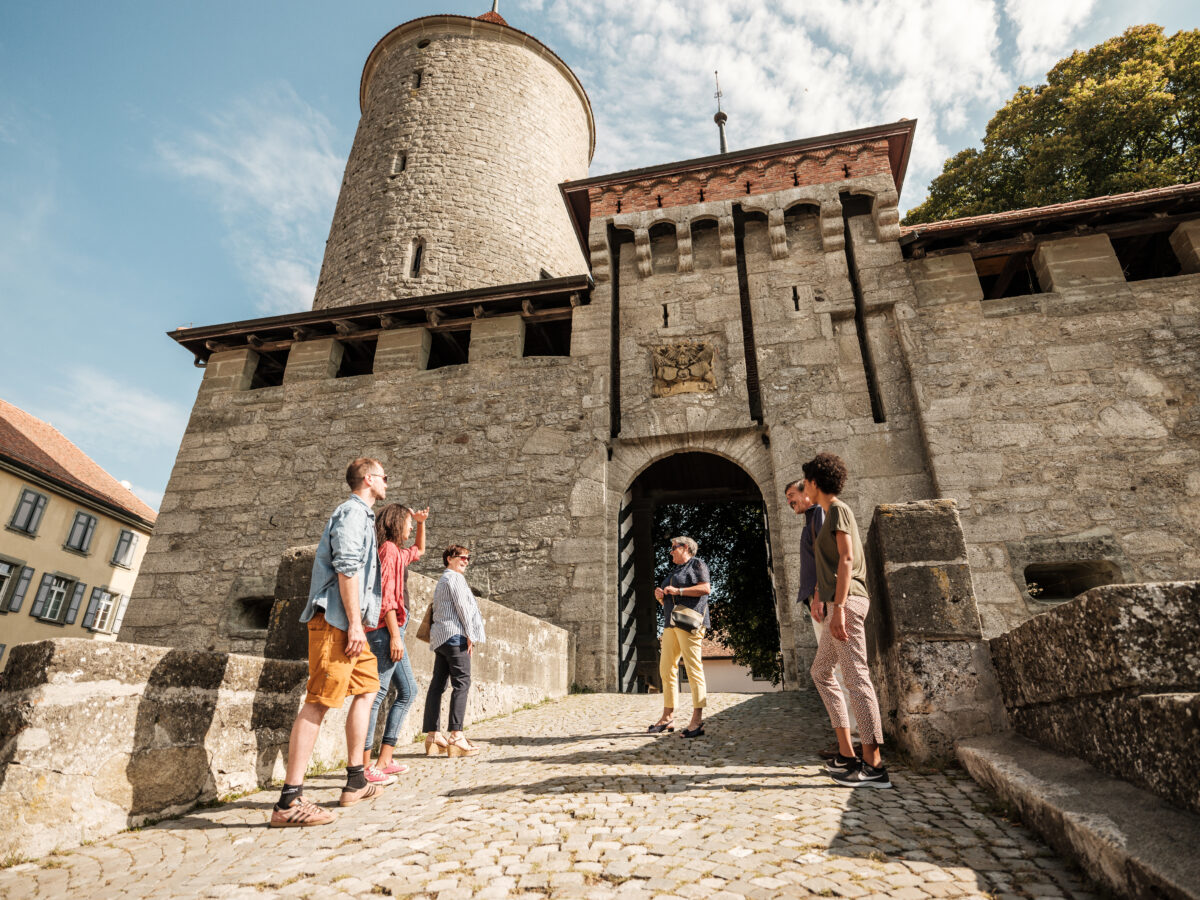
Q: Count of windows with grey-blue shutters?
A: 6